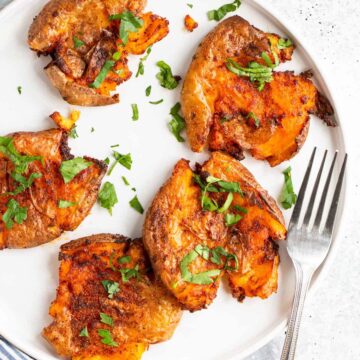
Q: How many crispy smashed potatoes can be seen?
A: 5